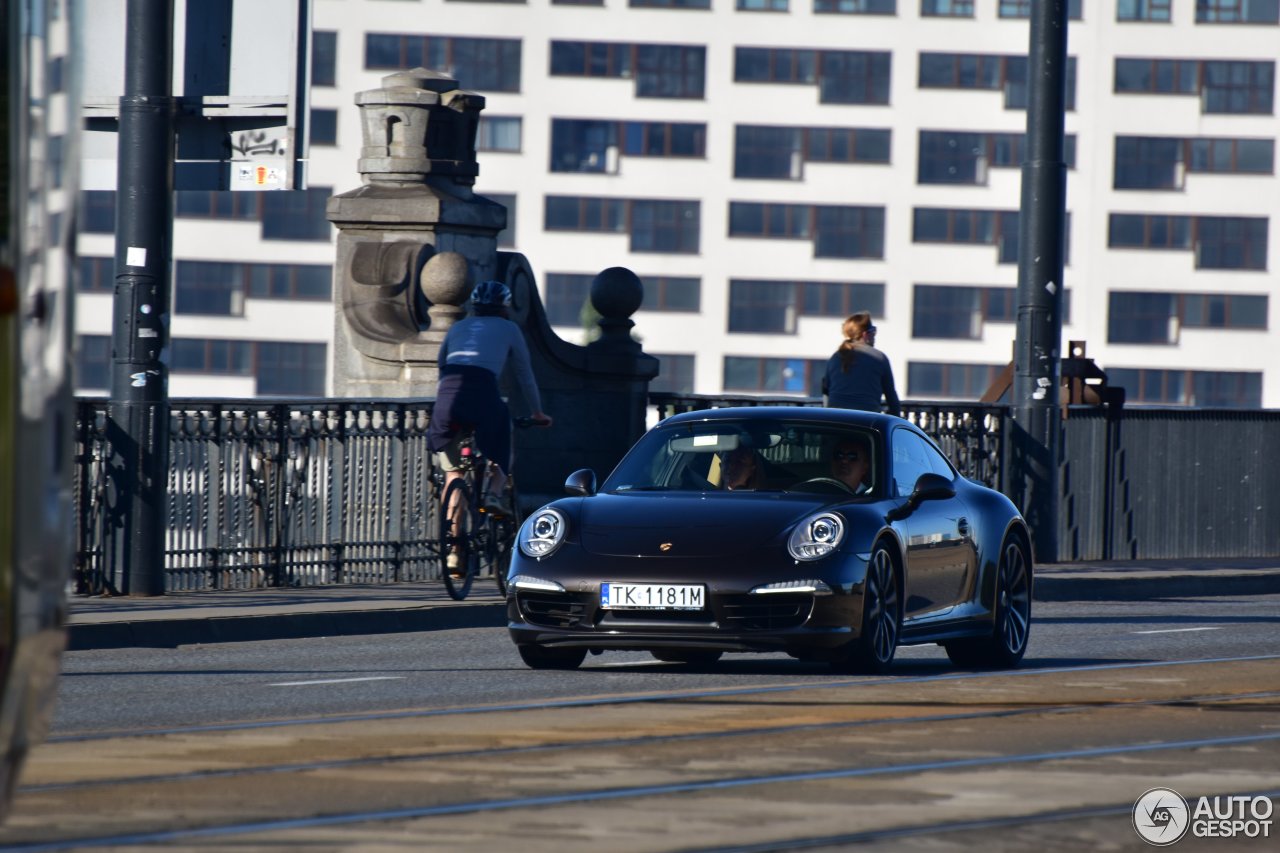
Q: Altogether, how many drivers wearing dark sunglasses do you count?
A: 1